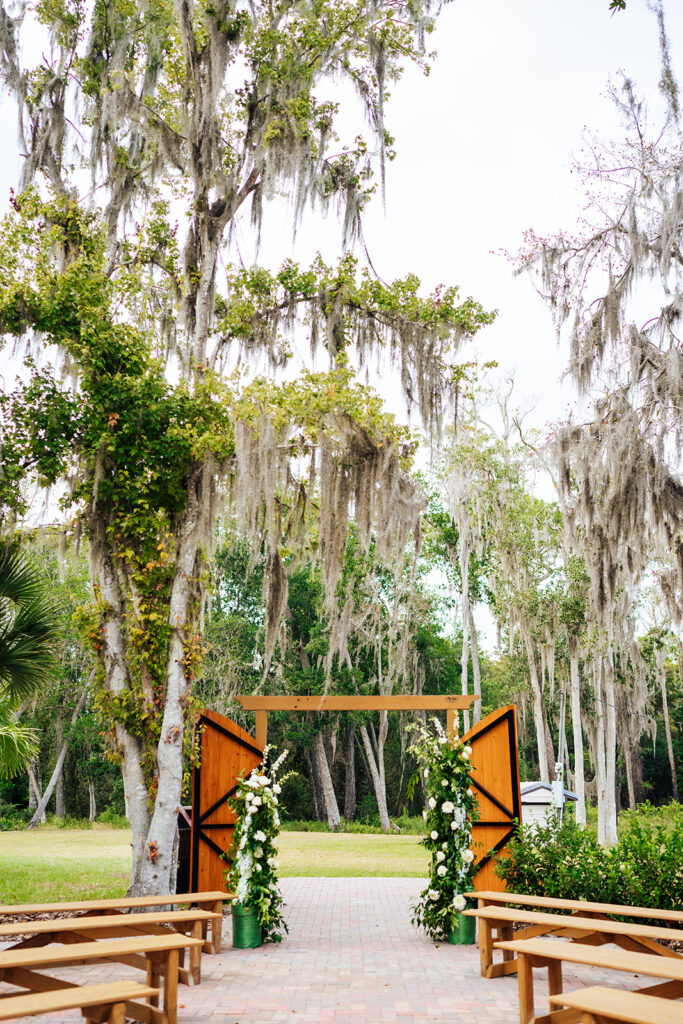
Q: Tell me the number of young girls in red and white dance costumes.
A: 0